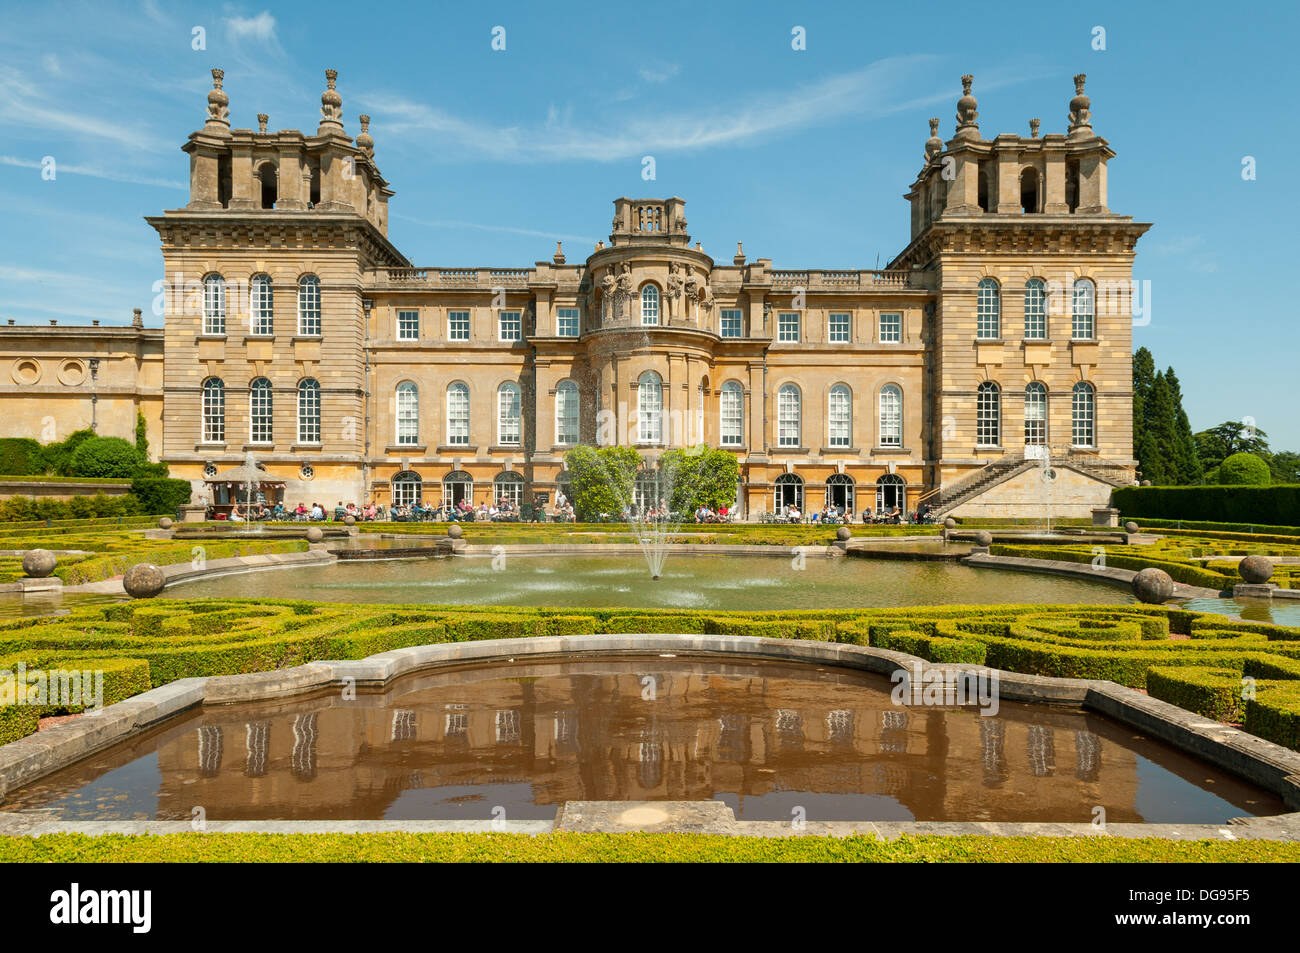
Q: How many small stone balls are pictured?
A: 12